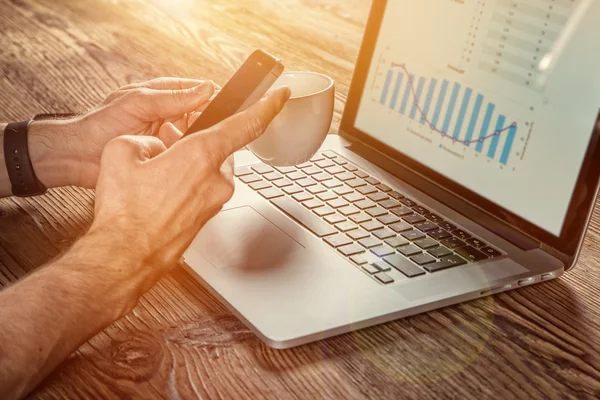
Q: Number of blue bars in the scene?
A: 12